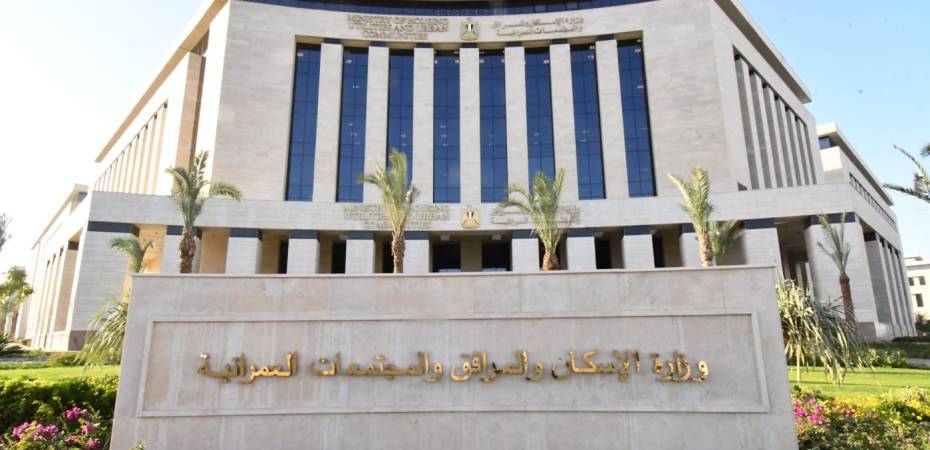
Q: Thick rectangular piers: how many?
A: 12